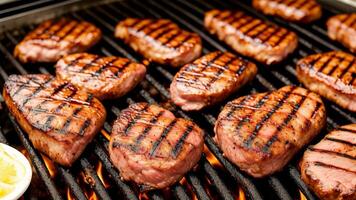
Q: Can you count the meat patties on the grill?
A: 12